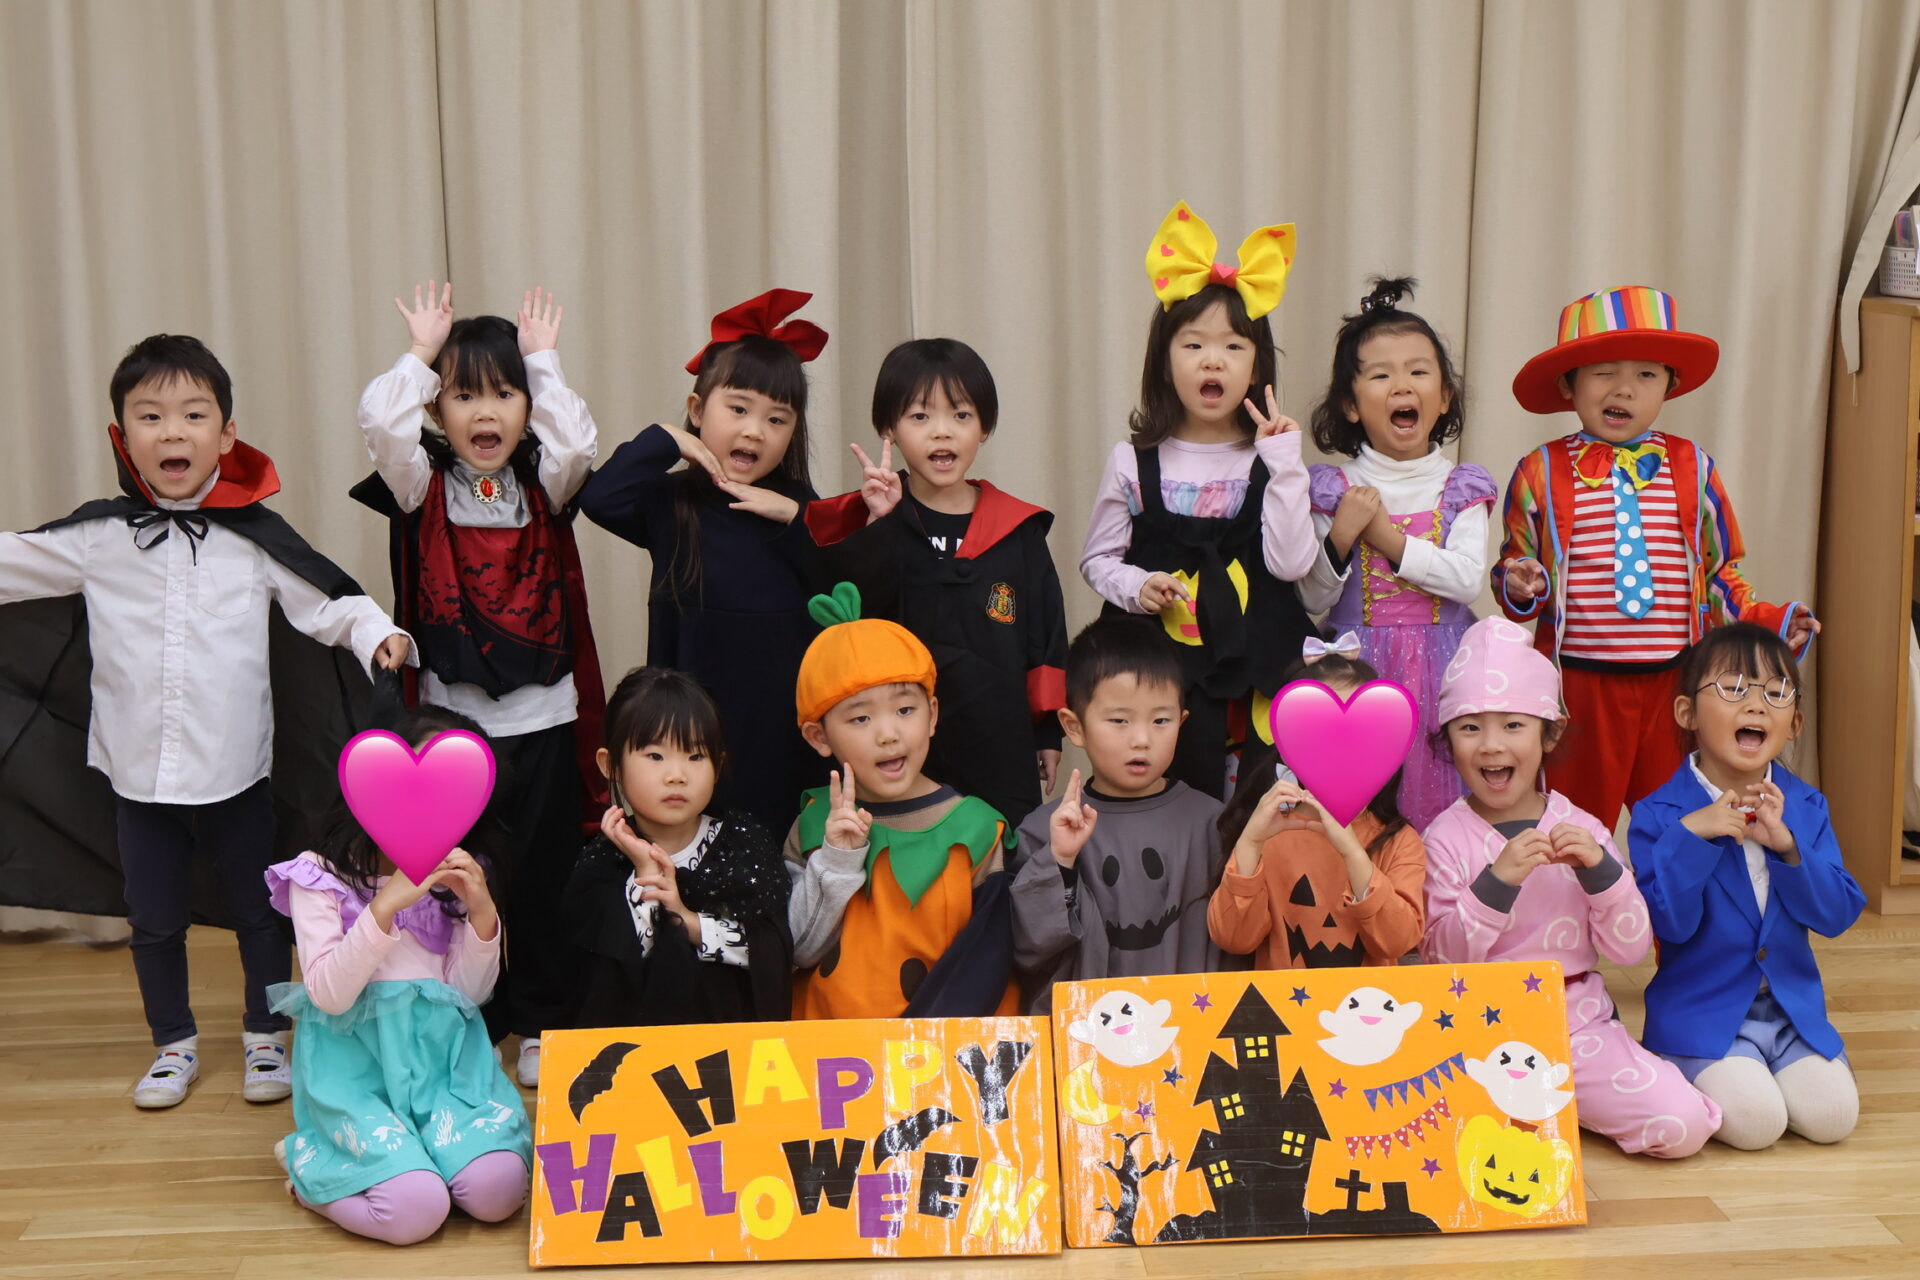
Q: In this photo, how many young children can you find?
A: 14